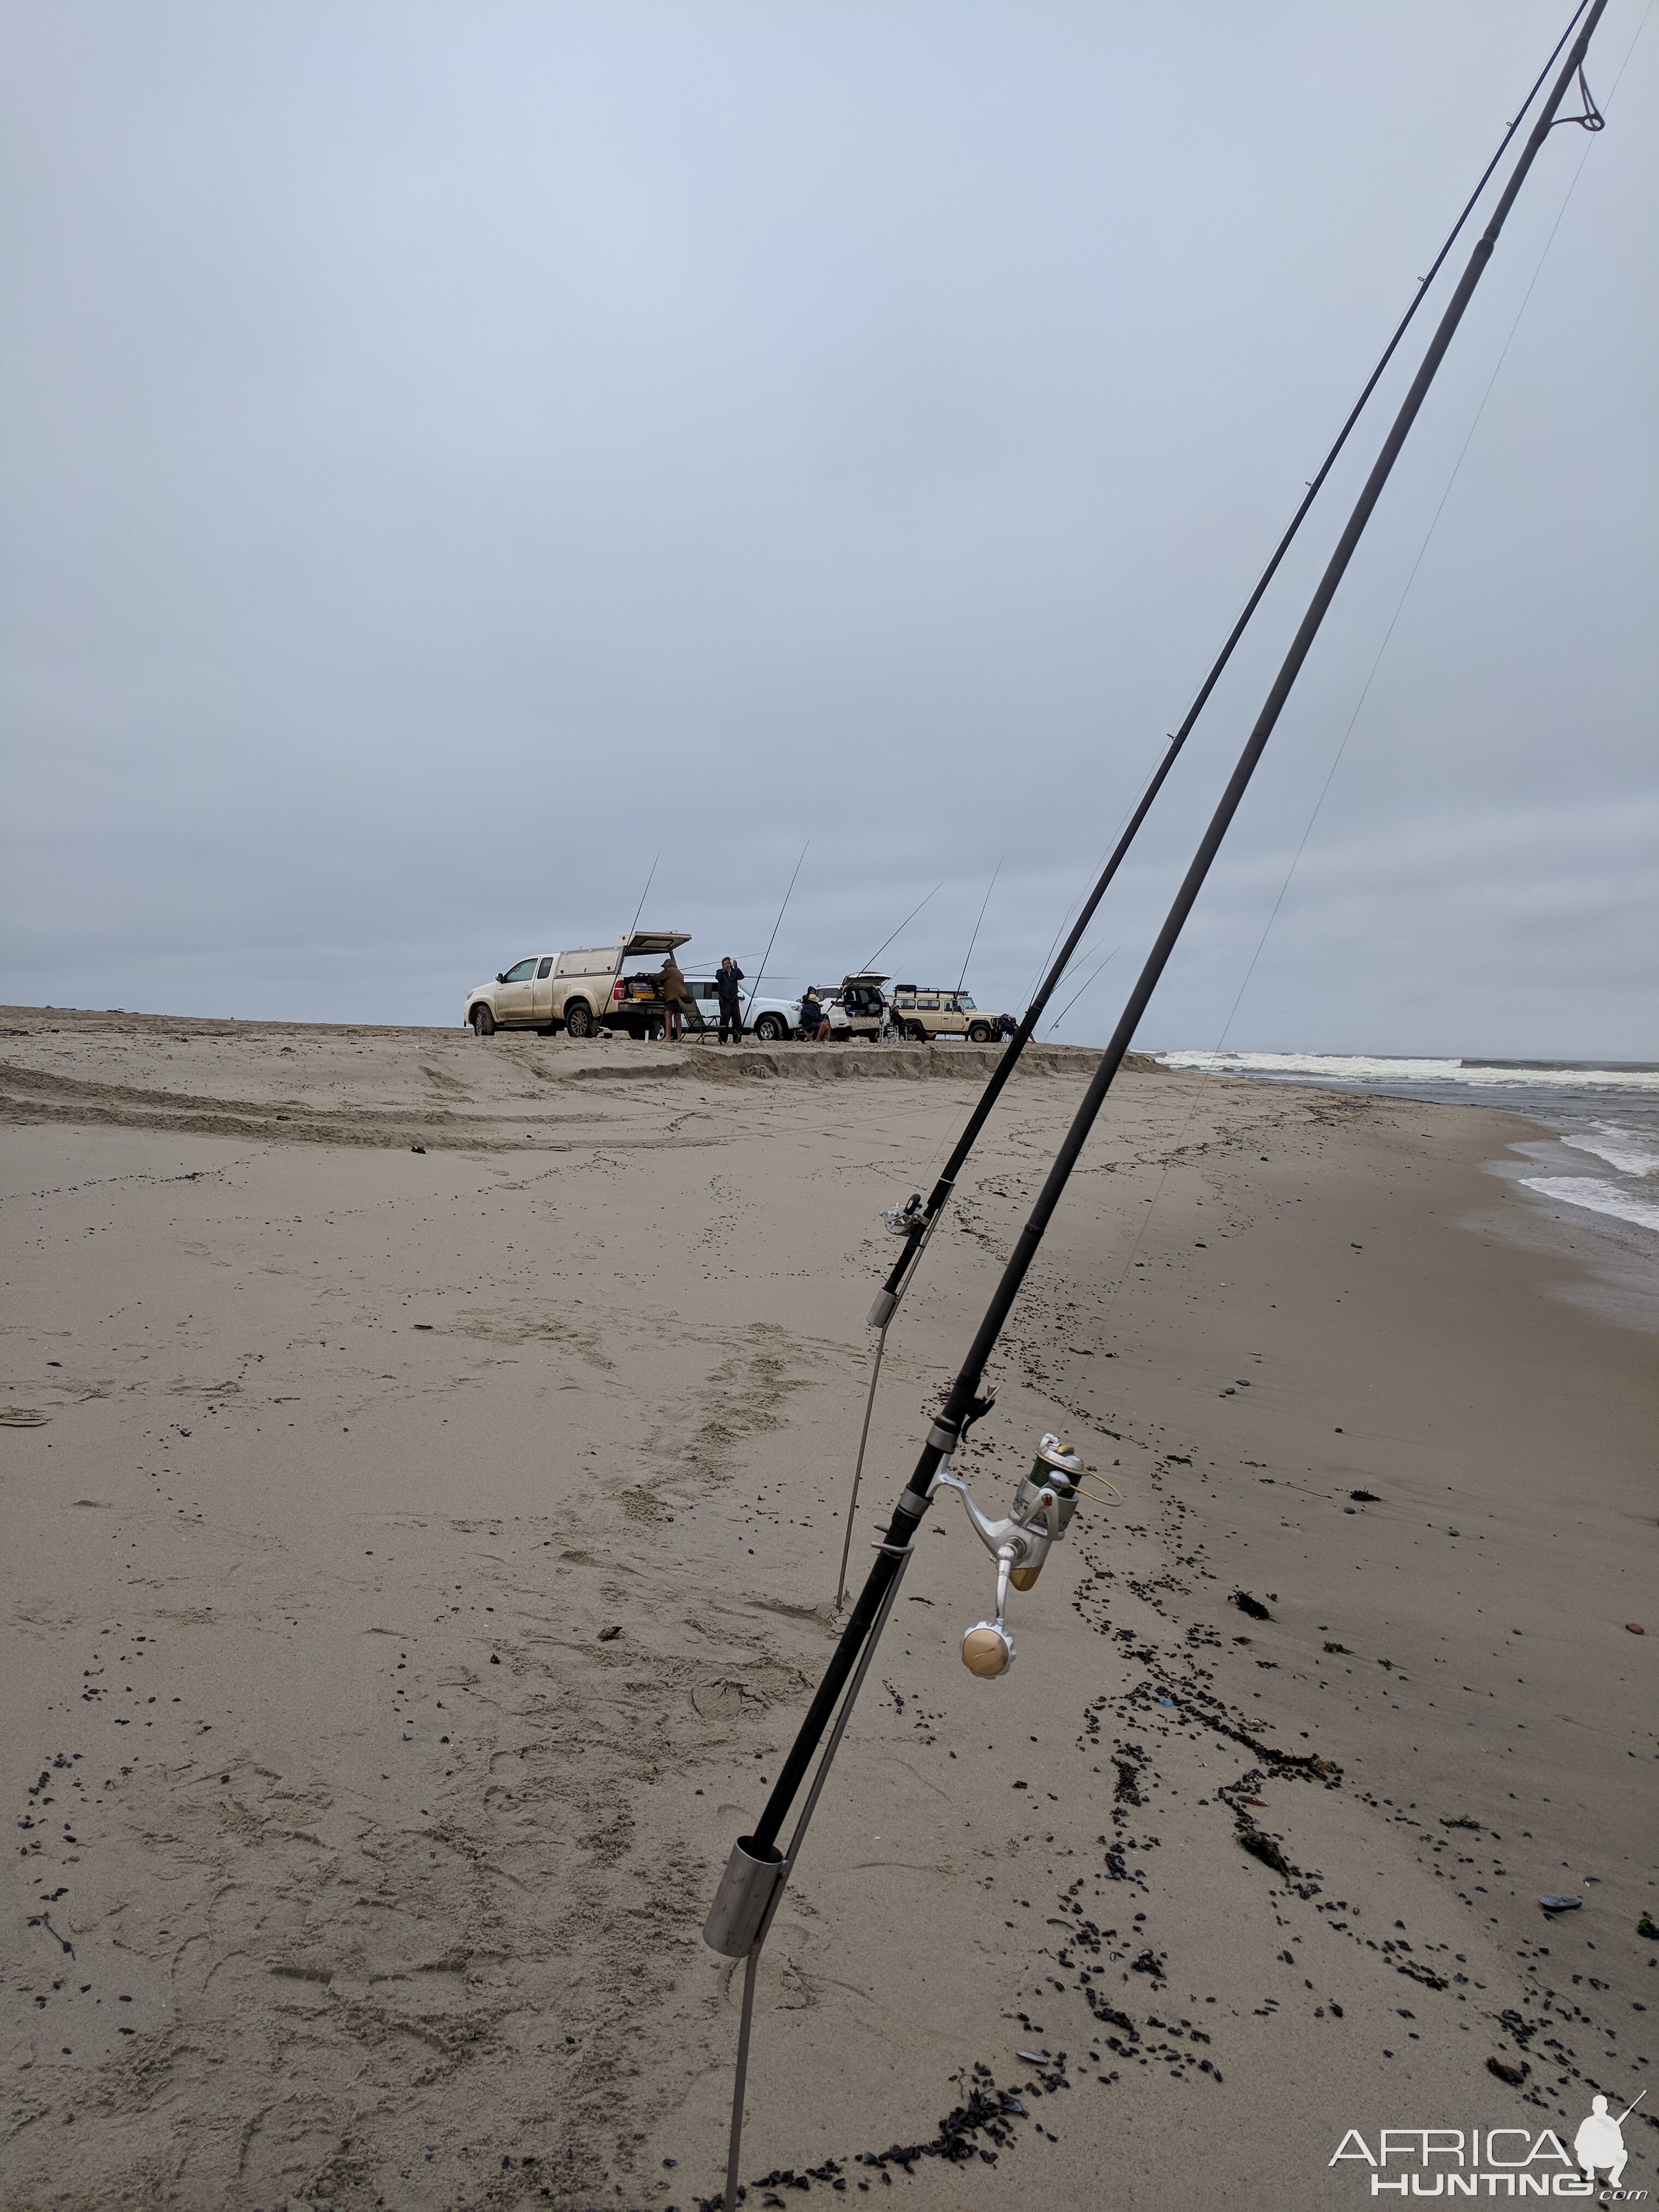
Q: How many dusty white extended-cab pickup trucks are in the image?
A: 1